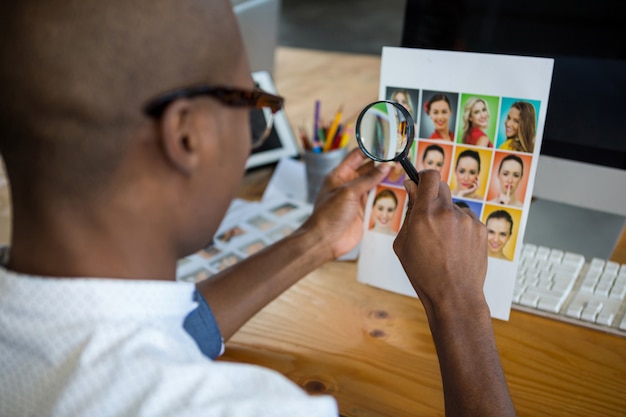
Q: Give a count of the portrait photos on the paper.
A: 12